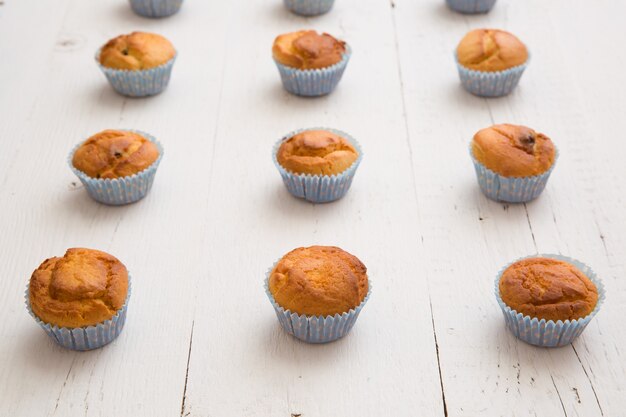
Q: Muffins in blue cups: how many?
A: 12